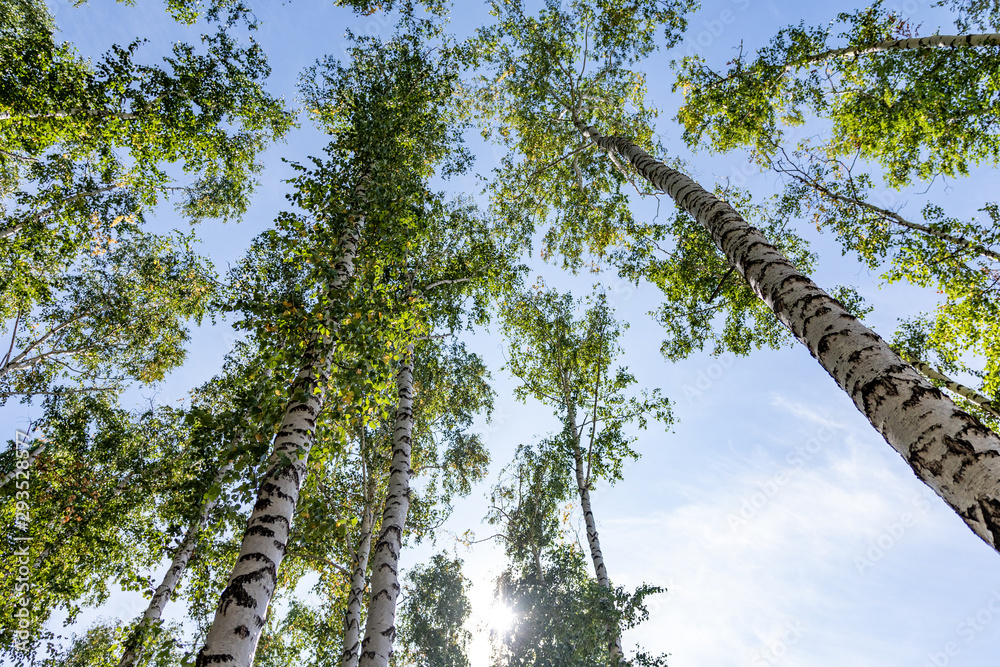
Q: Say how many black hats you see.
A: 0